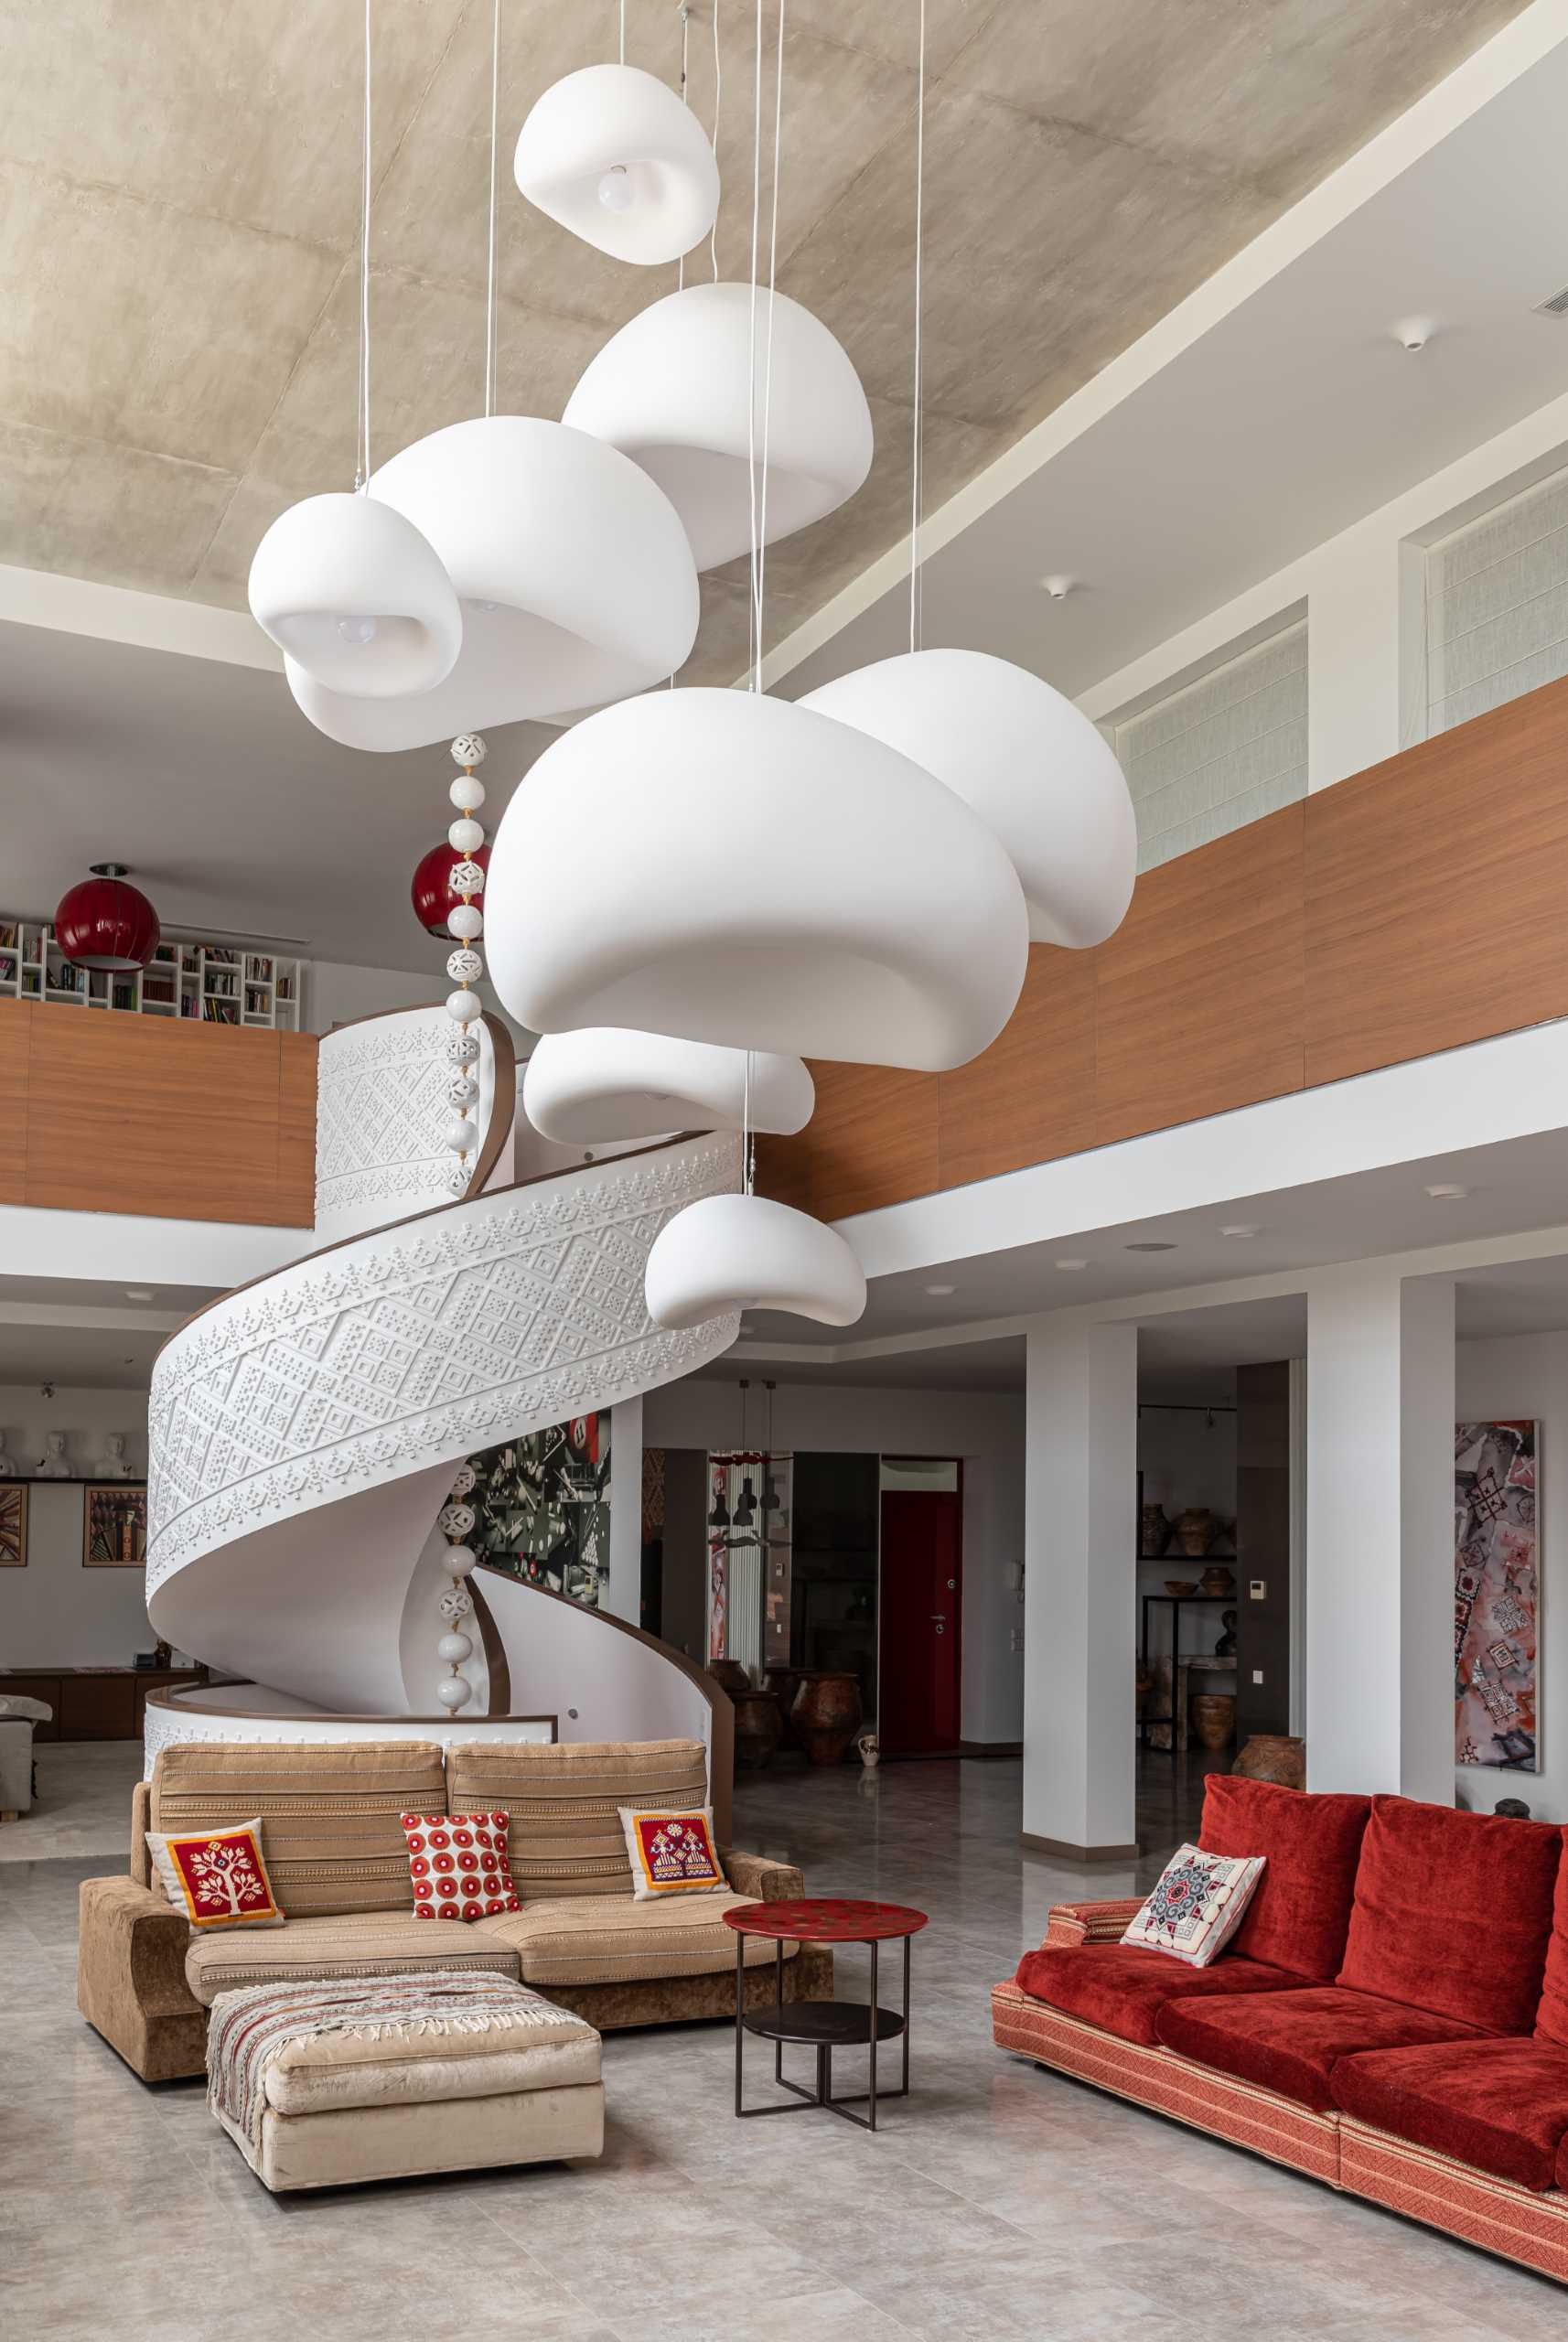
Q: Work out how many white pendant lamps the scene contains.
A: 8